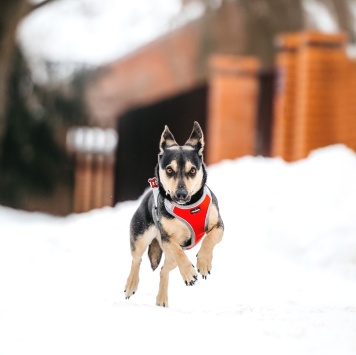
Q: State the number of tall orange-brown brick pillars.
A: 2